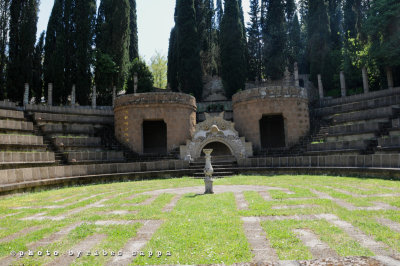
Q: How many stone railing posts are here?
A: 11